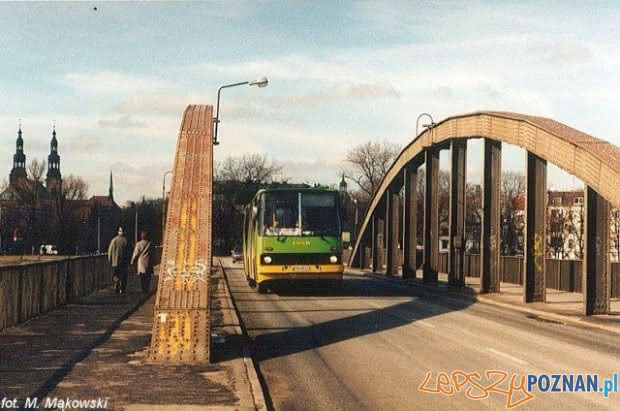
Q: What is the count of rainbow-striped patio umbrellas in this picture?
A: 0